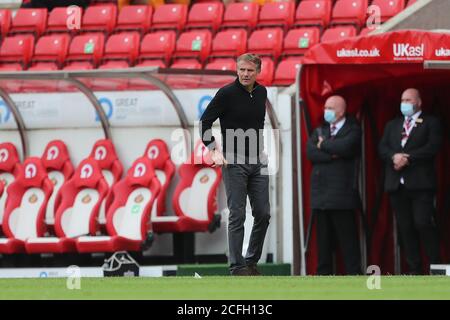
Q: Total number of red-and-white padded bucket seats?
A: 8